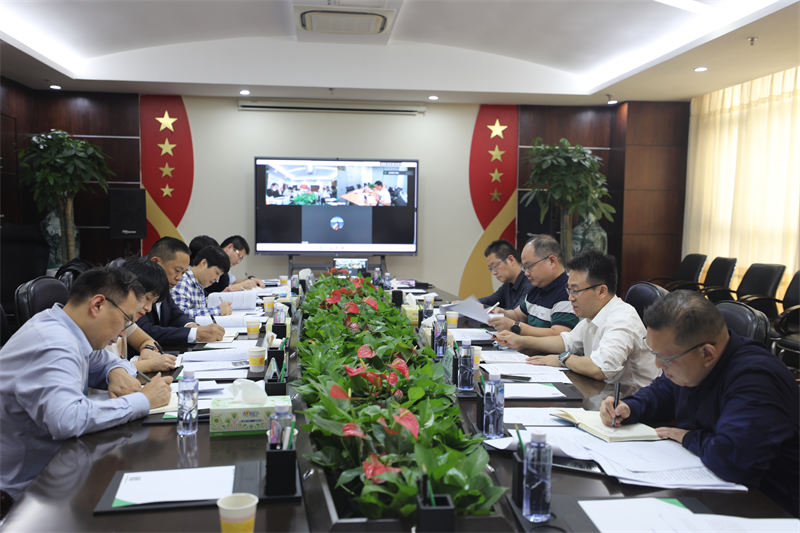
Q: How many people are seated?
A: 10